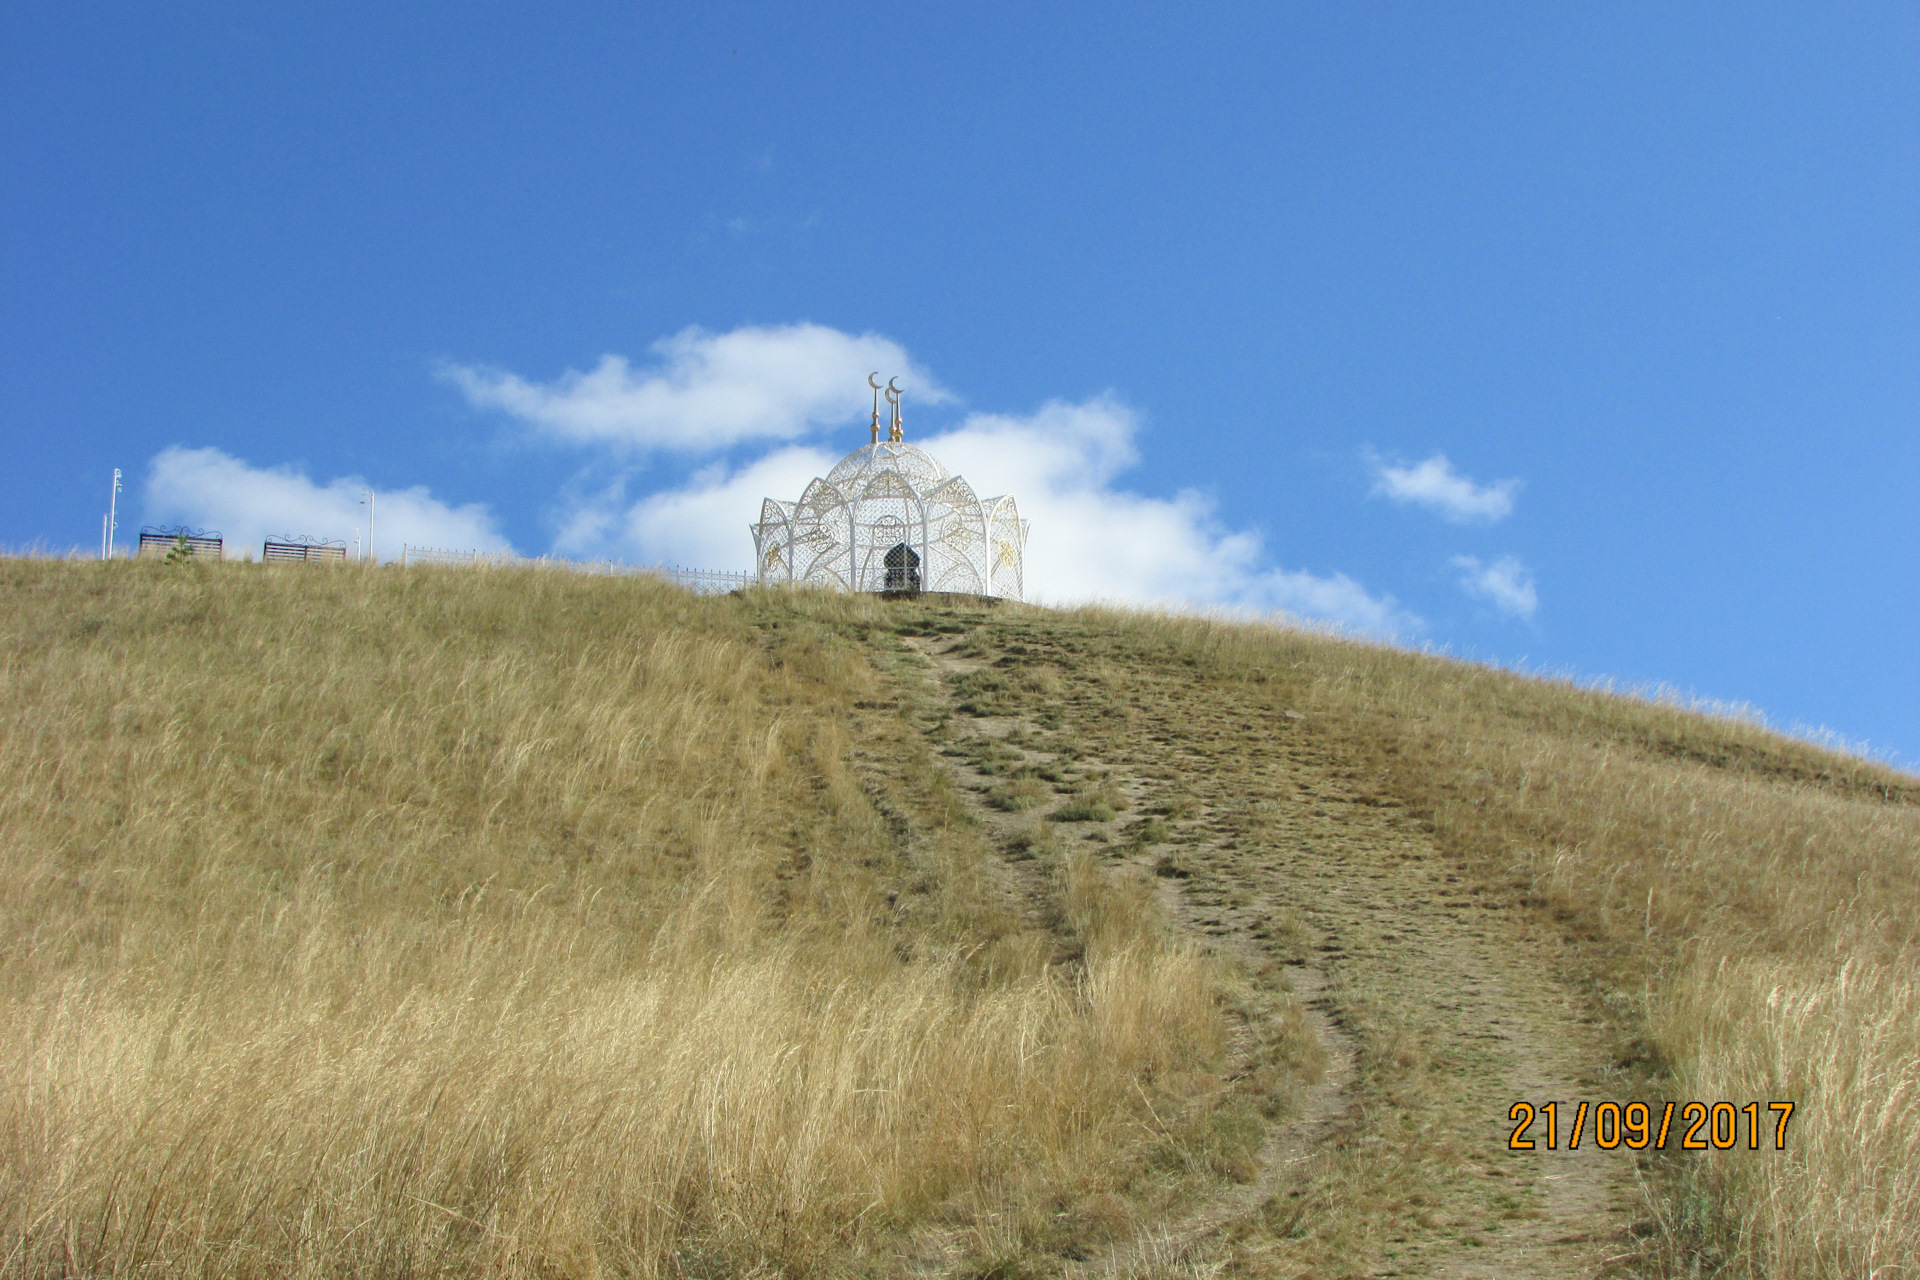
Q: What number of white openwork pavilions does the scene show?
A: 1